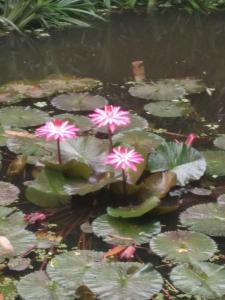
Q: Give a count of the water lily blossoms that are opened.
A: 3